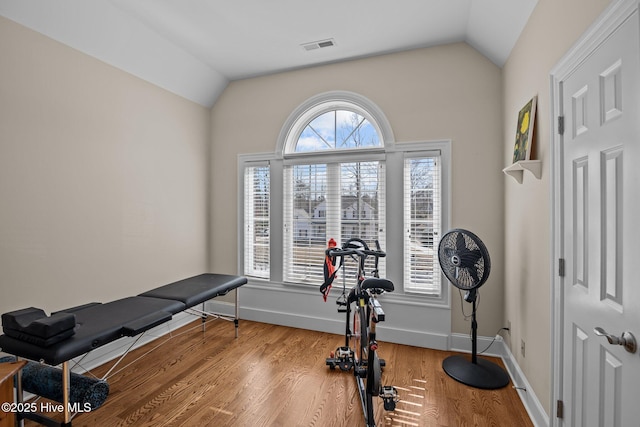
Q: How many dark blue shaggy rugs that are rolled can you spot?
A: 1